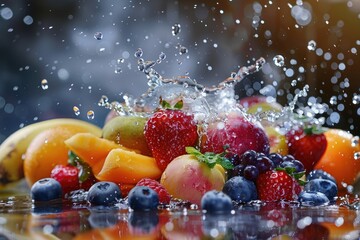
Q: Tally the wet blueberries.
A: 8